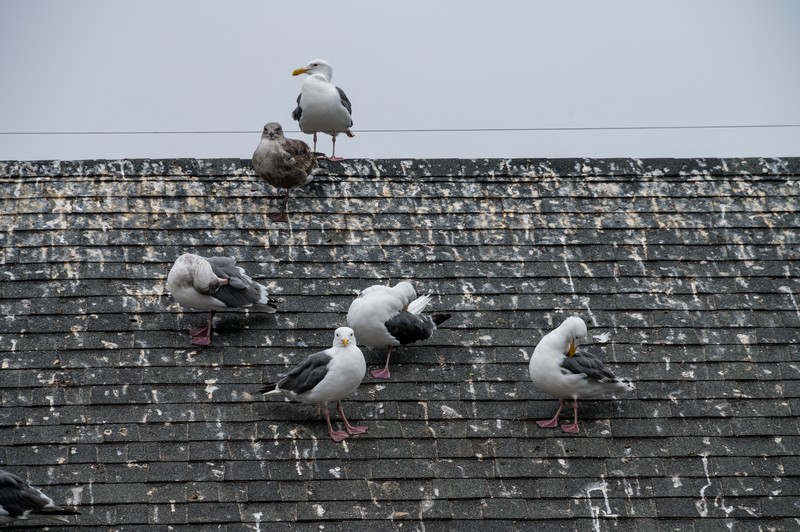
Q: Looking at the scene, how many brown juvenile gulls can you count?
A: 1